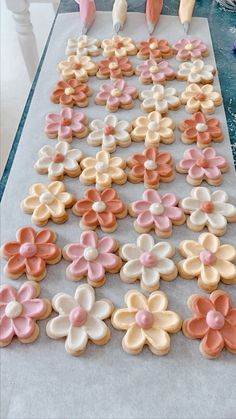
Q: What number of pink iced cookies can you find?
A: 8